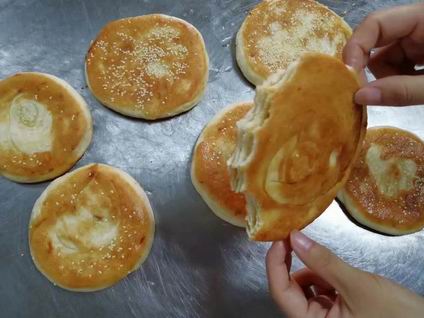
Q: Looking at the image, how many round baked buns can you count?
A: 7